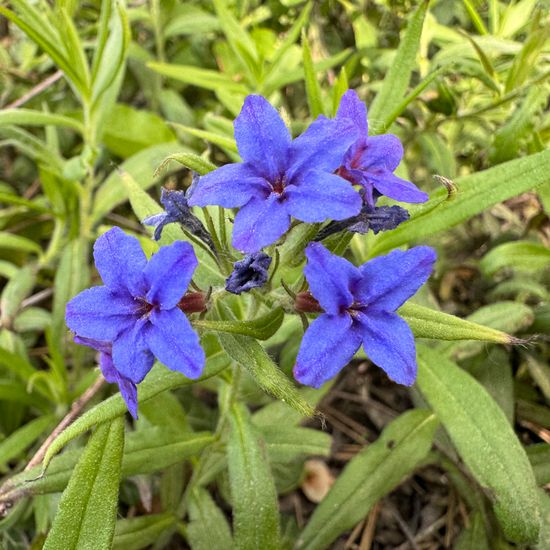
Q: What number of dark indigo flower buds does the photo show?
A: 3